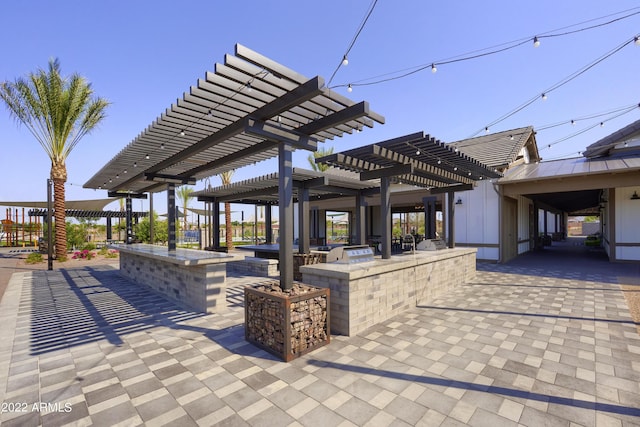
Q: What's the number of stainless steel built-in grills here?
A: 2